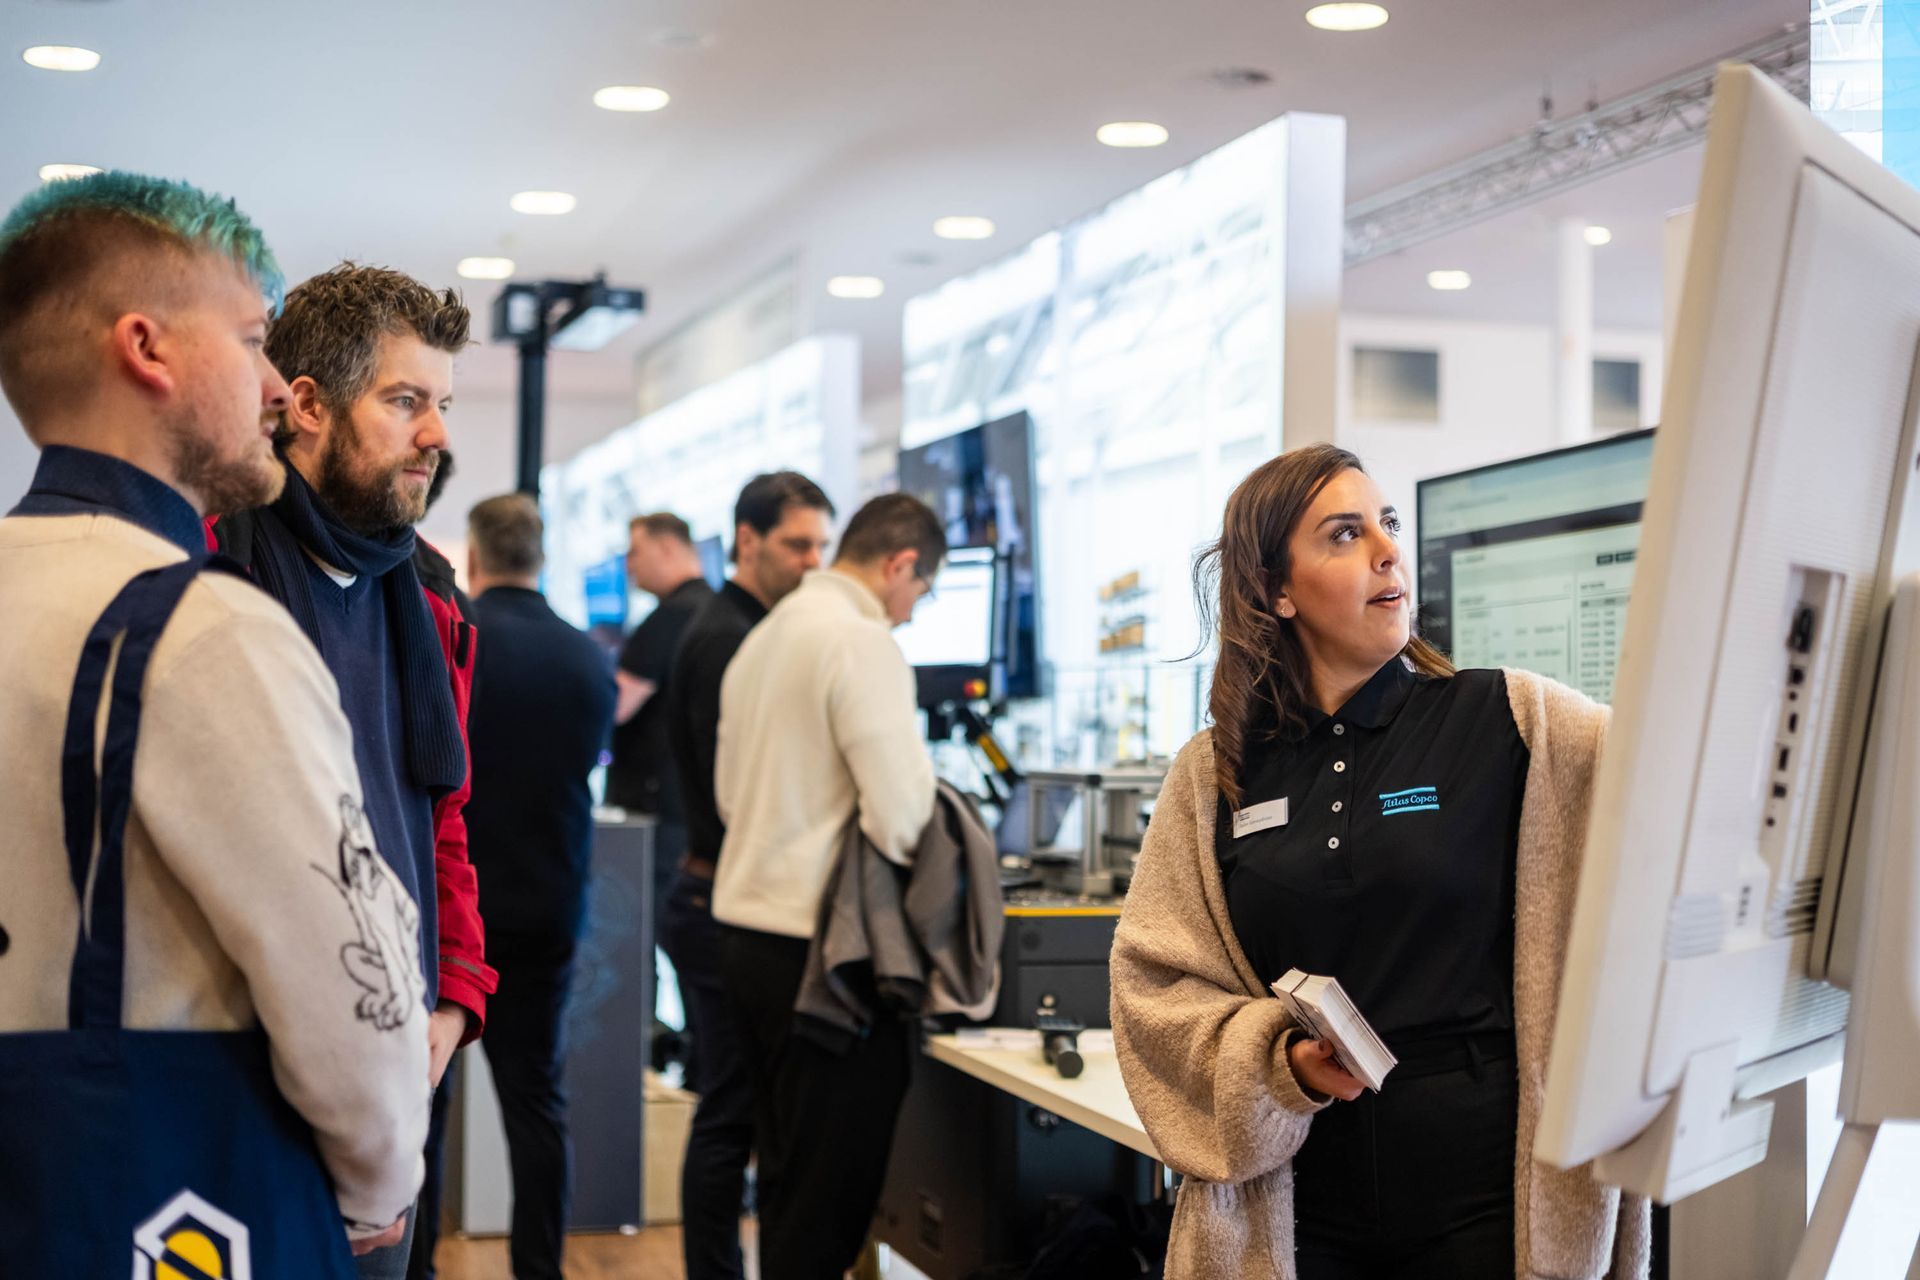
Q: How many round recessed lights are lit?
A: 11